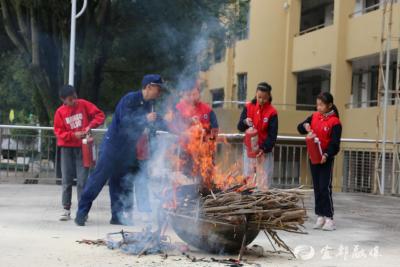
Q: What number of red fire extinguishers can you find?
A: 4